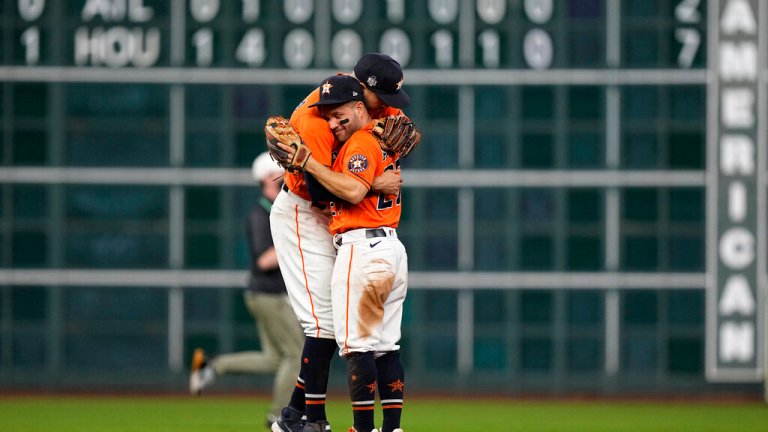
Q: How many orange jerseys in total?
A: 2